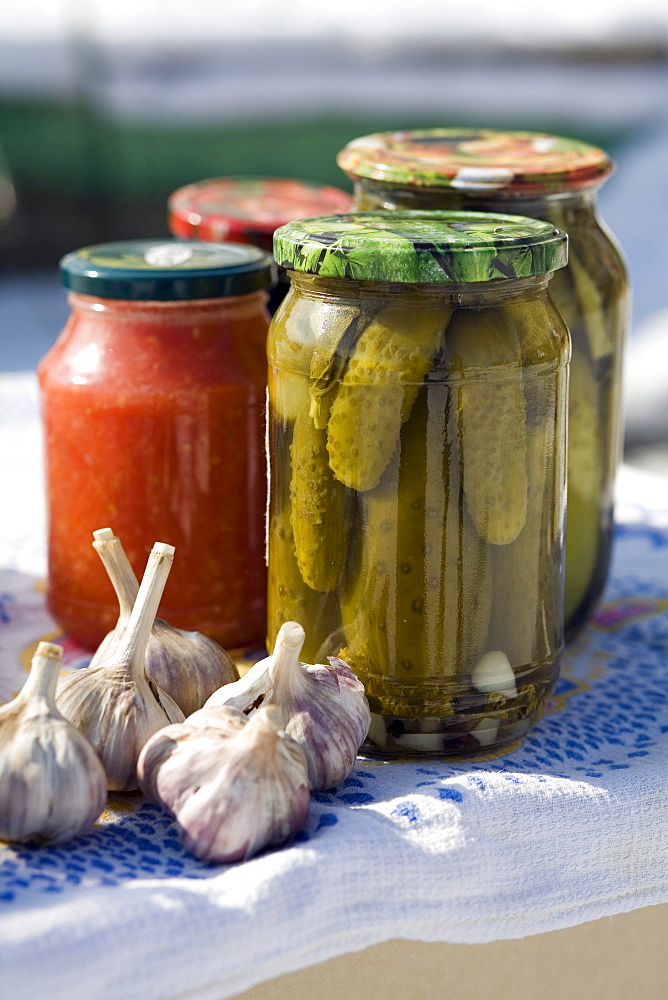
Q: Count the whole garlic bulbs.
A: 5